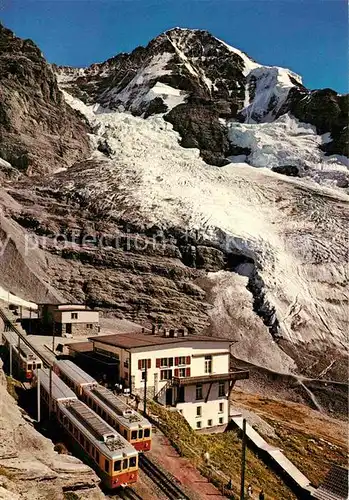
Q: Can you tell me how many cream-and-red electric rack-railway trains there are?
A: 3